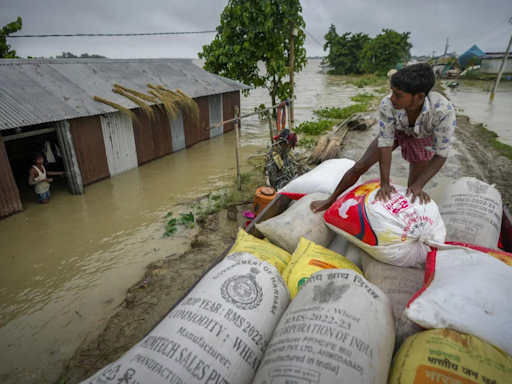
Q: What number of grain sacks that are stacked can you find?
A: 11